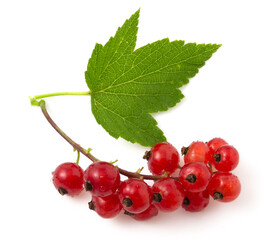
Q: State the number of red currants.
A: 13